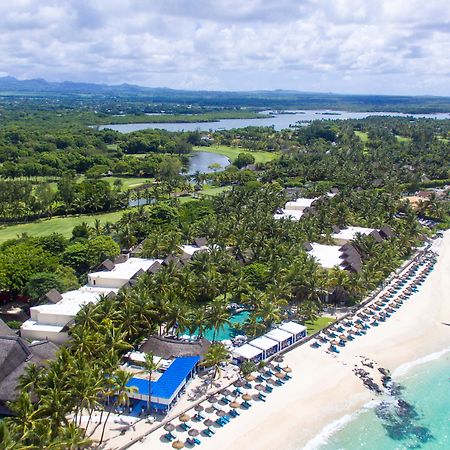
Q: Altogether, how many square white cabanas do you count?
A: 4